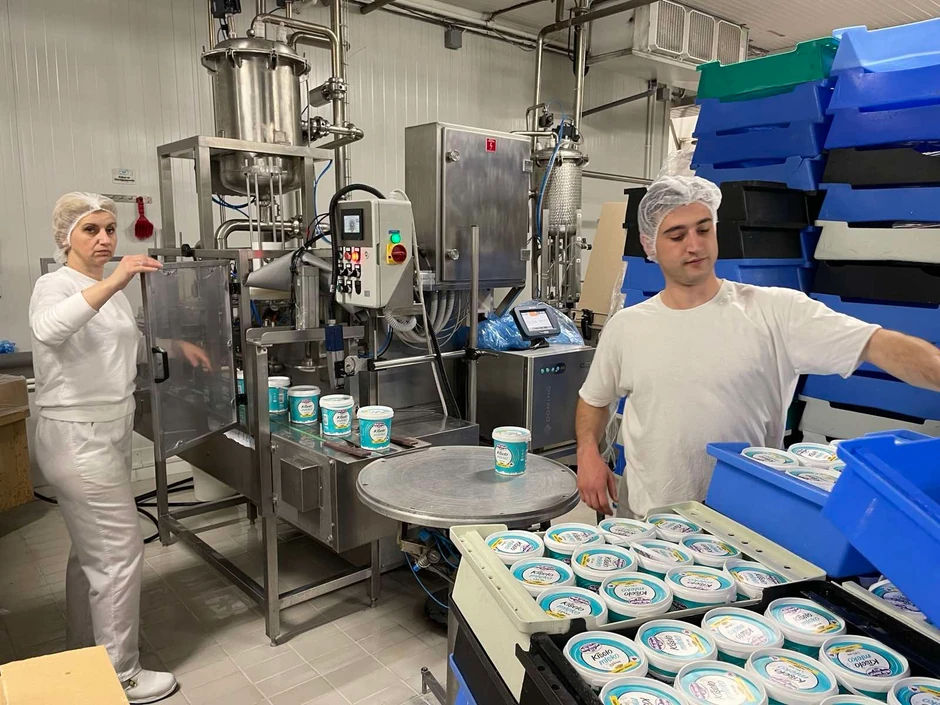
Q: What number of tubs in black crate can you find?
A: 10